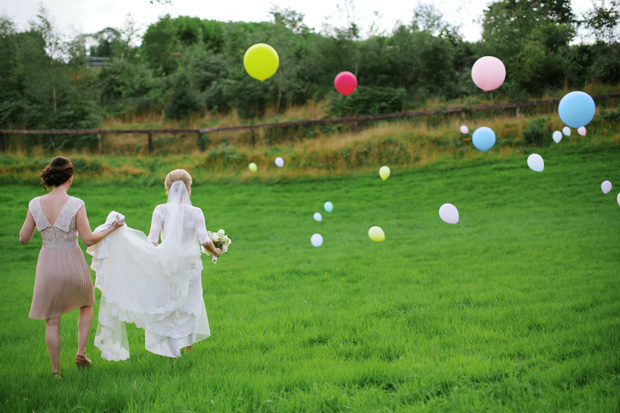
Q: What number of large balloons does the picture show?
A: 5